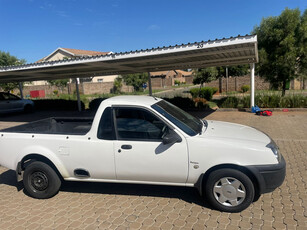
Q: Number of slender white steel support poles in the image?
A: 4